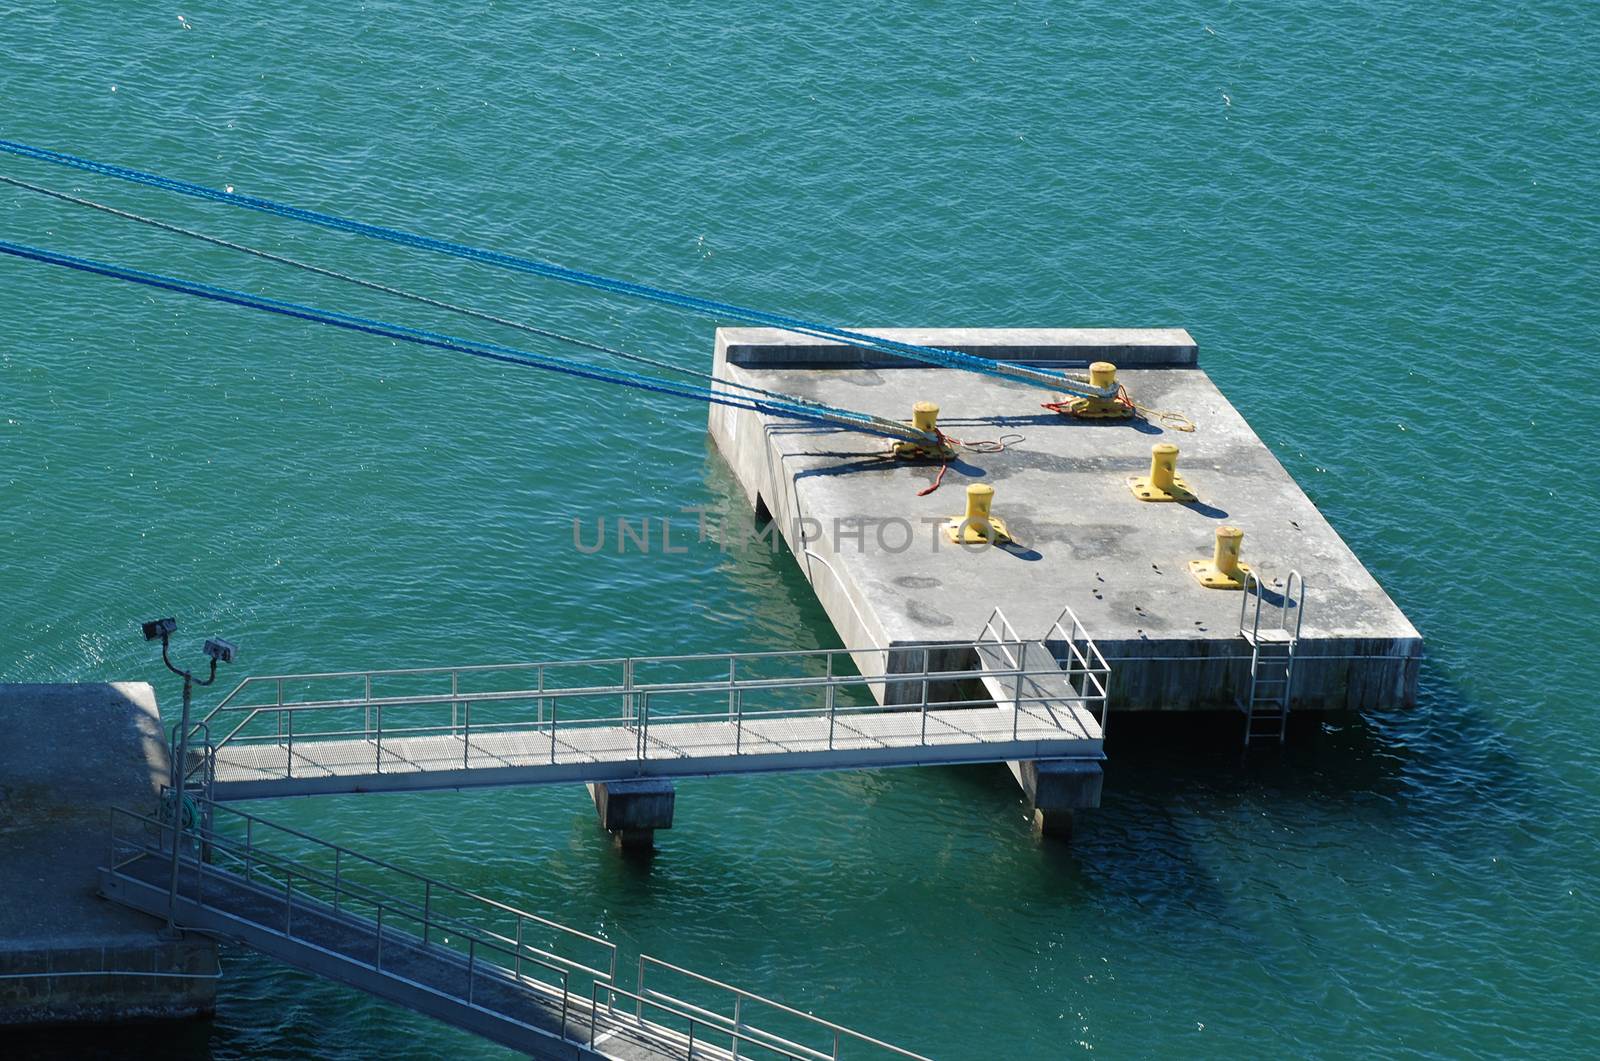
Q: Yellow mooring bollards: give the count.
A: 5